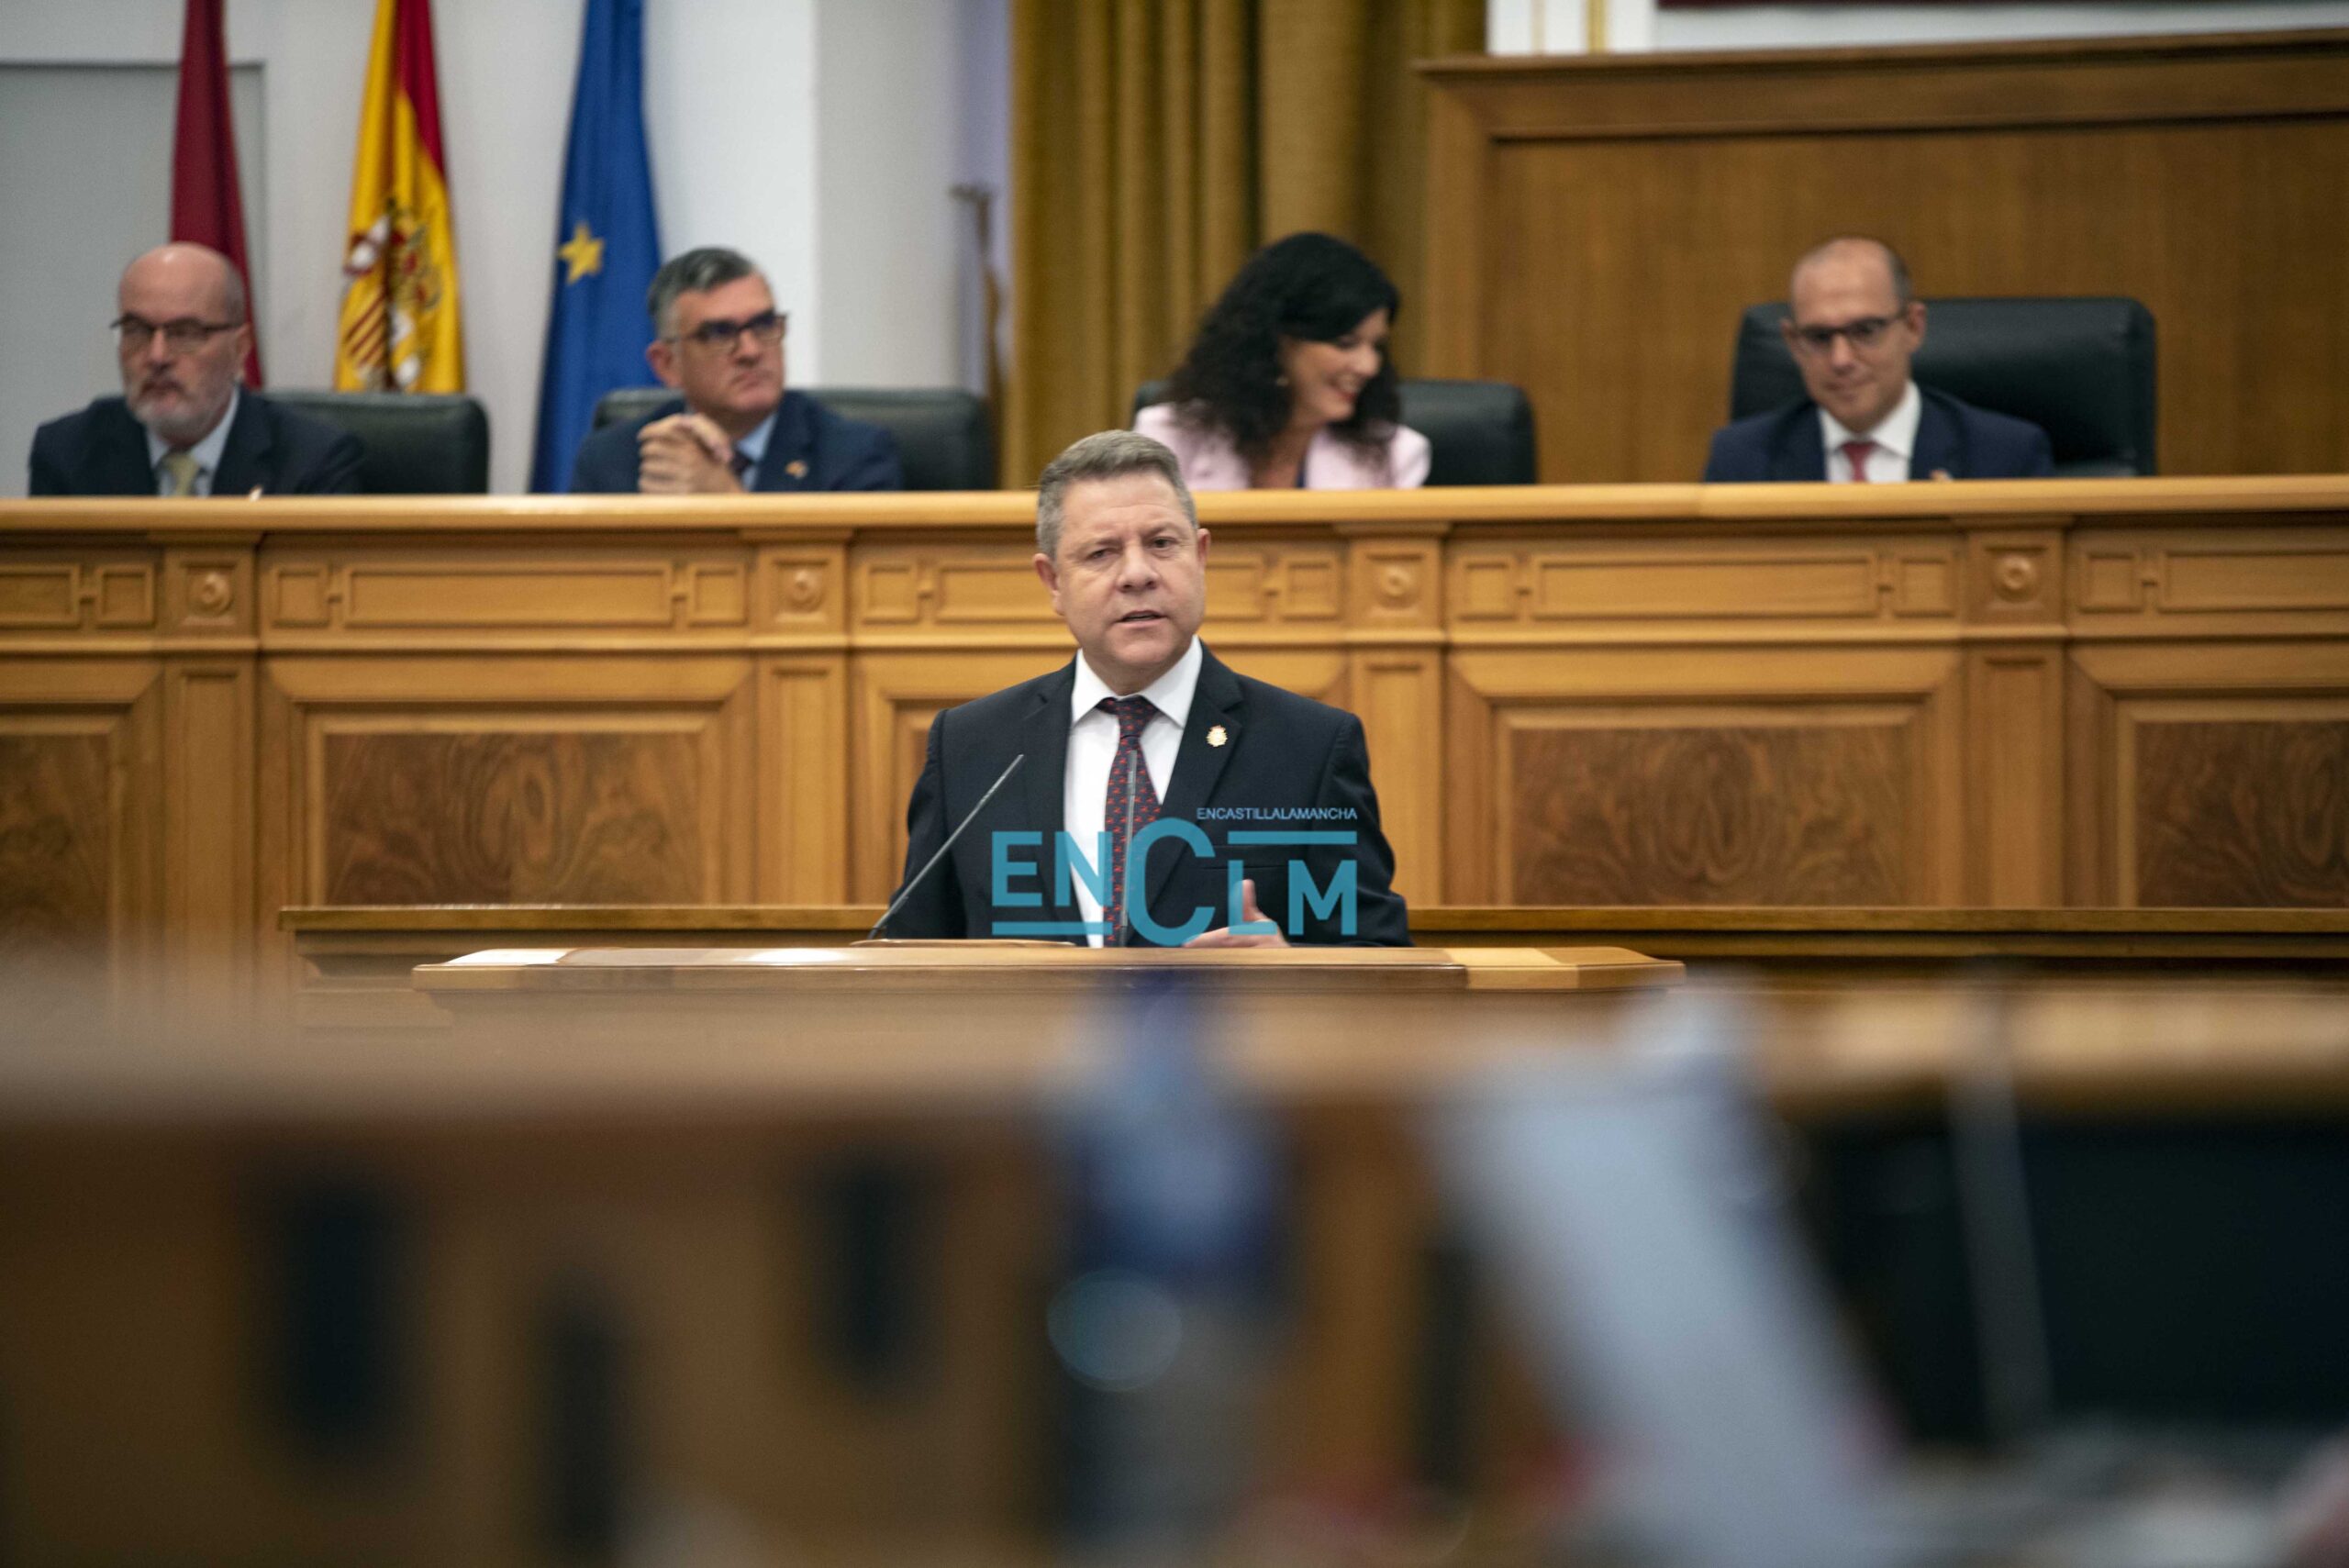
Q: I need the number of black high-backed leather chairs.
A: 4